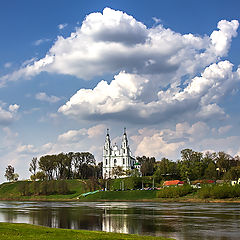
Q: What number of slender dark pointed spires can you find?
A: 2